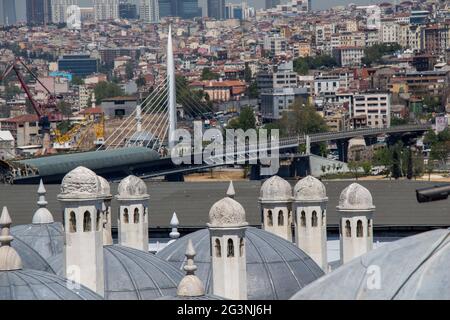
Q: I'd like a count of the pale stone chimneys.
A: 7